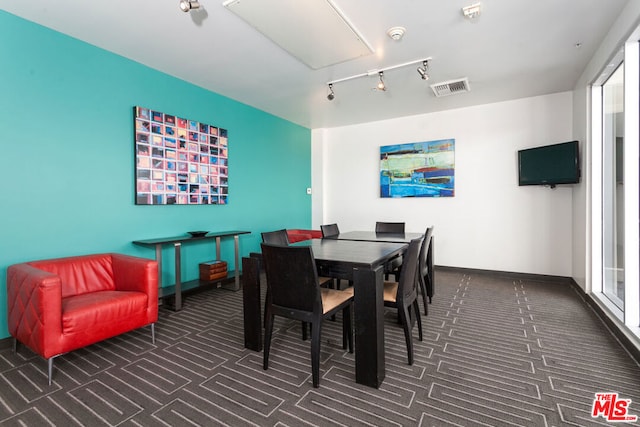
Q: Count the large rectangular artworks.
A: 2